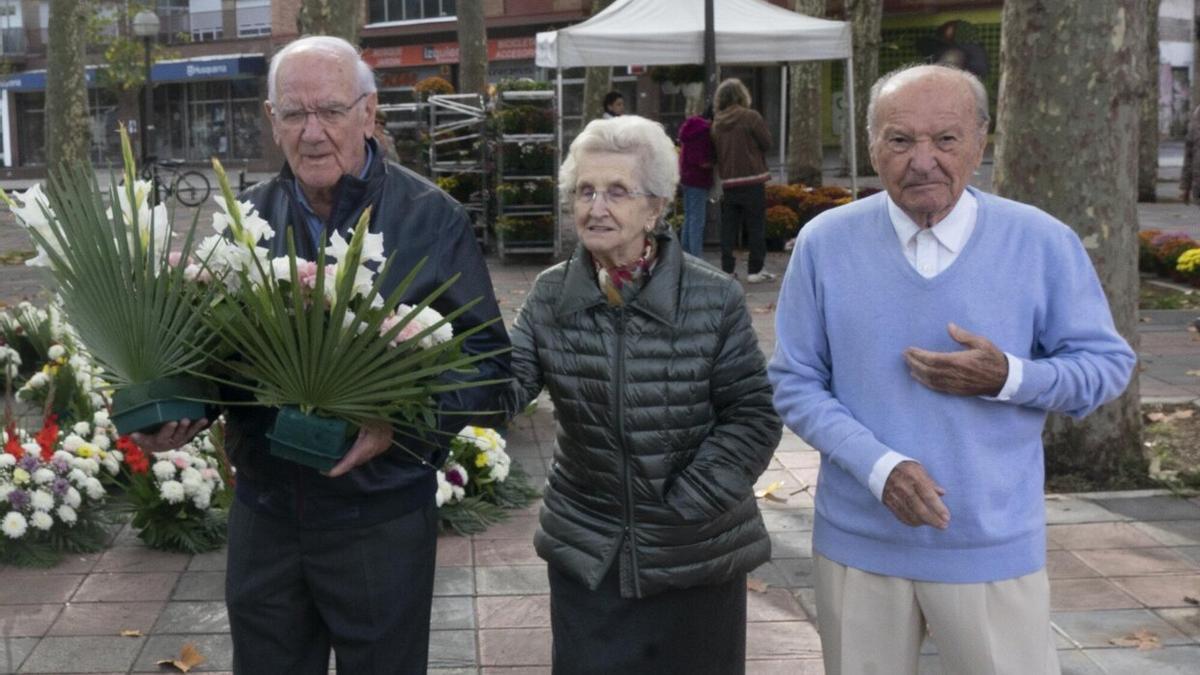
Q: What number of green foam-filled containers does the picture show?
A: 2